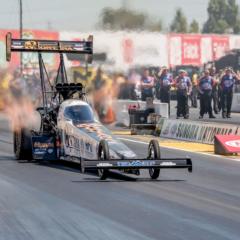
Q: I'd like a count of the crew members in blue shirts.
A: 5